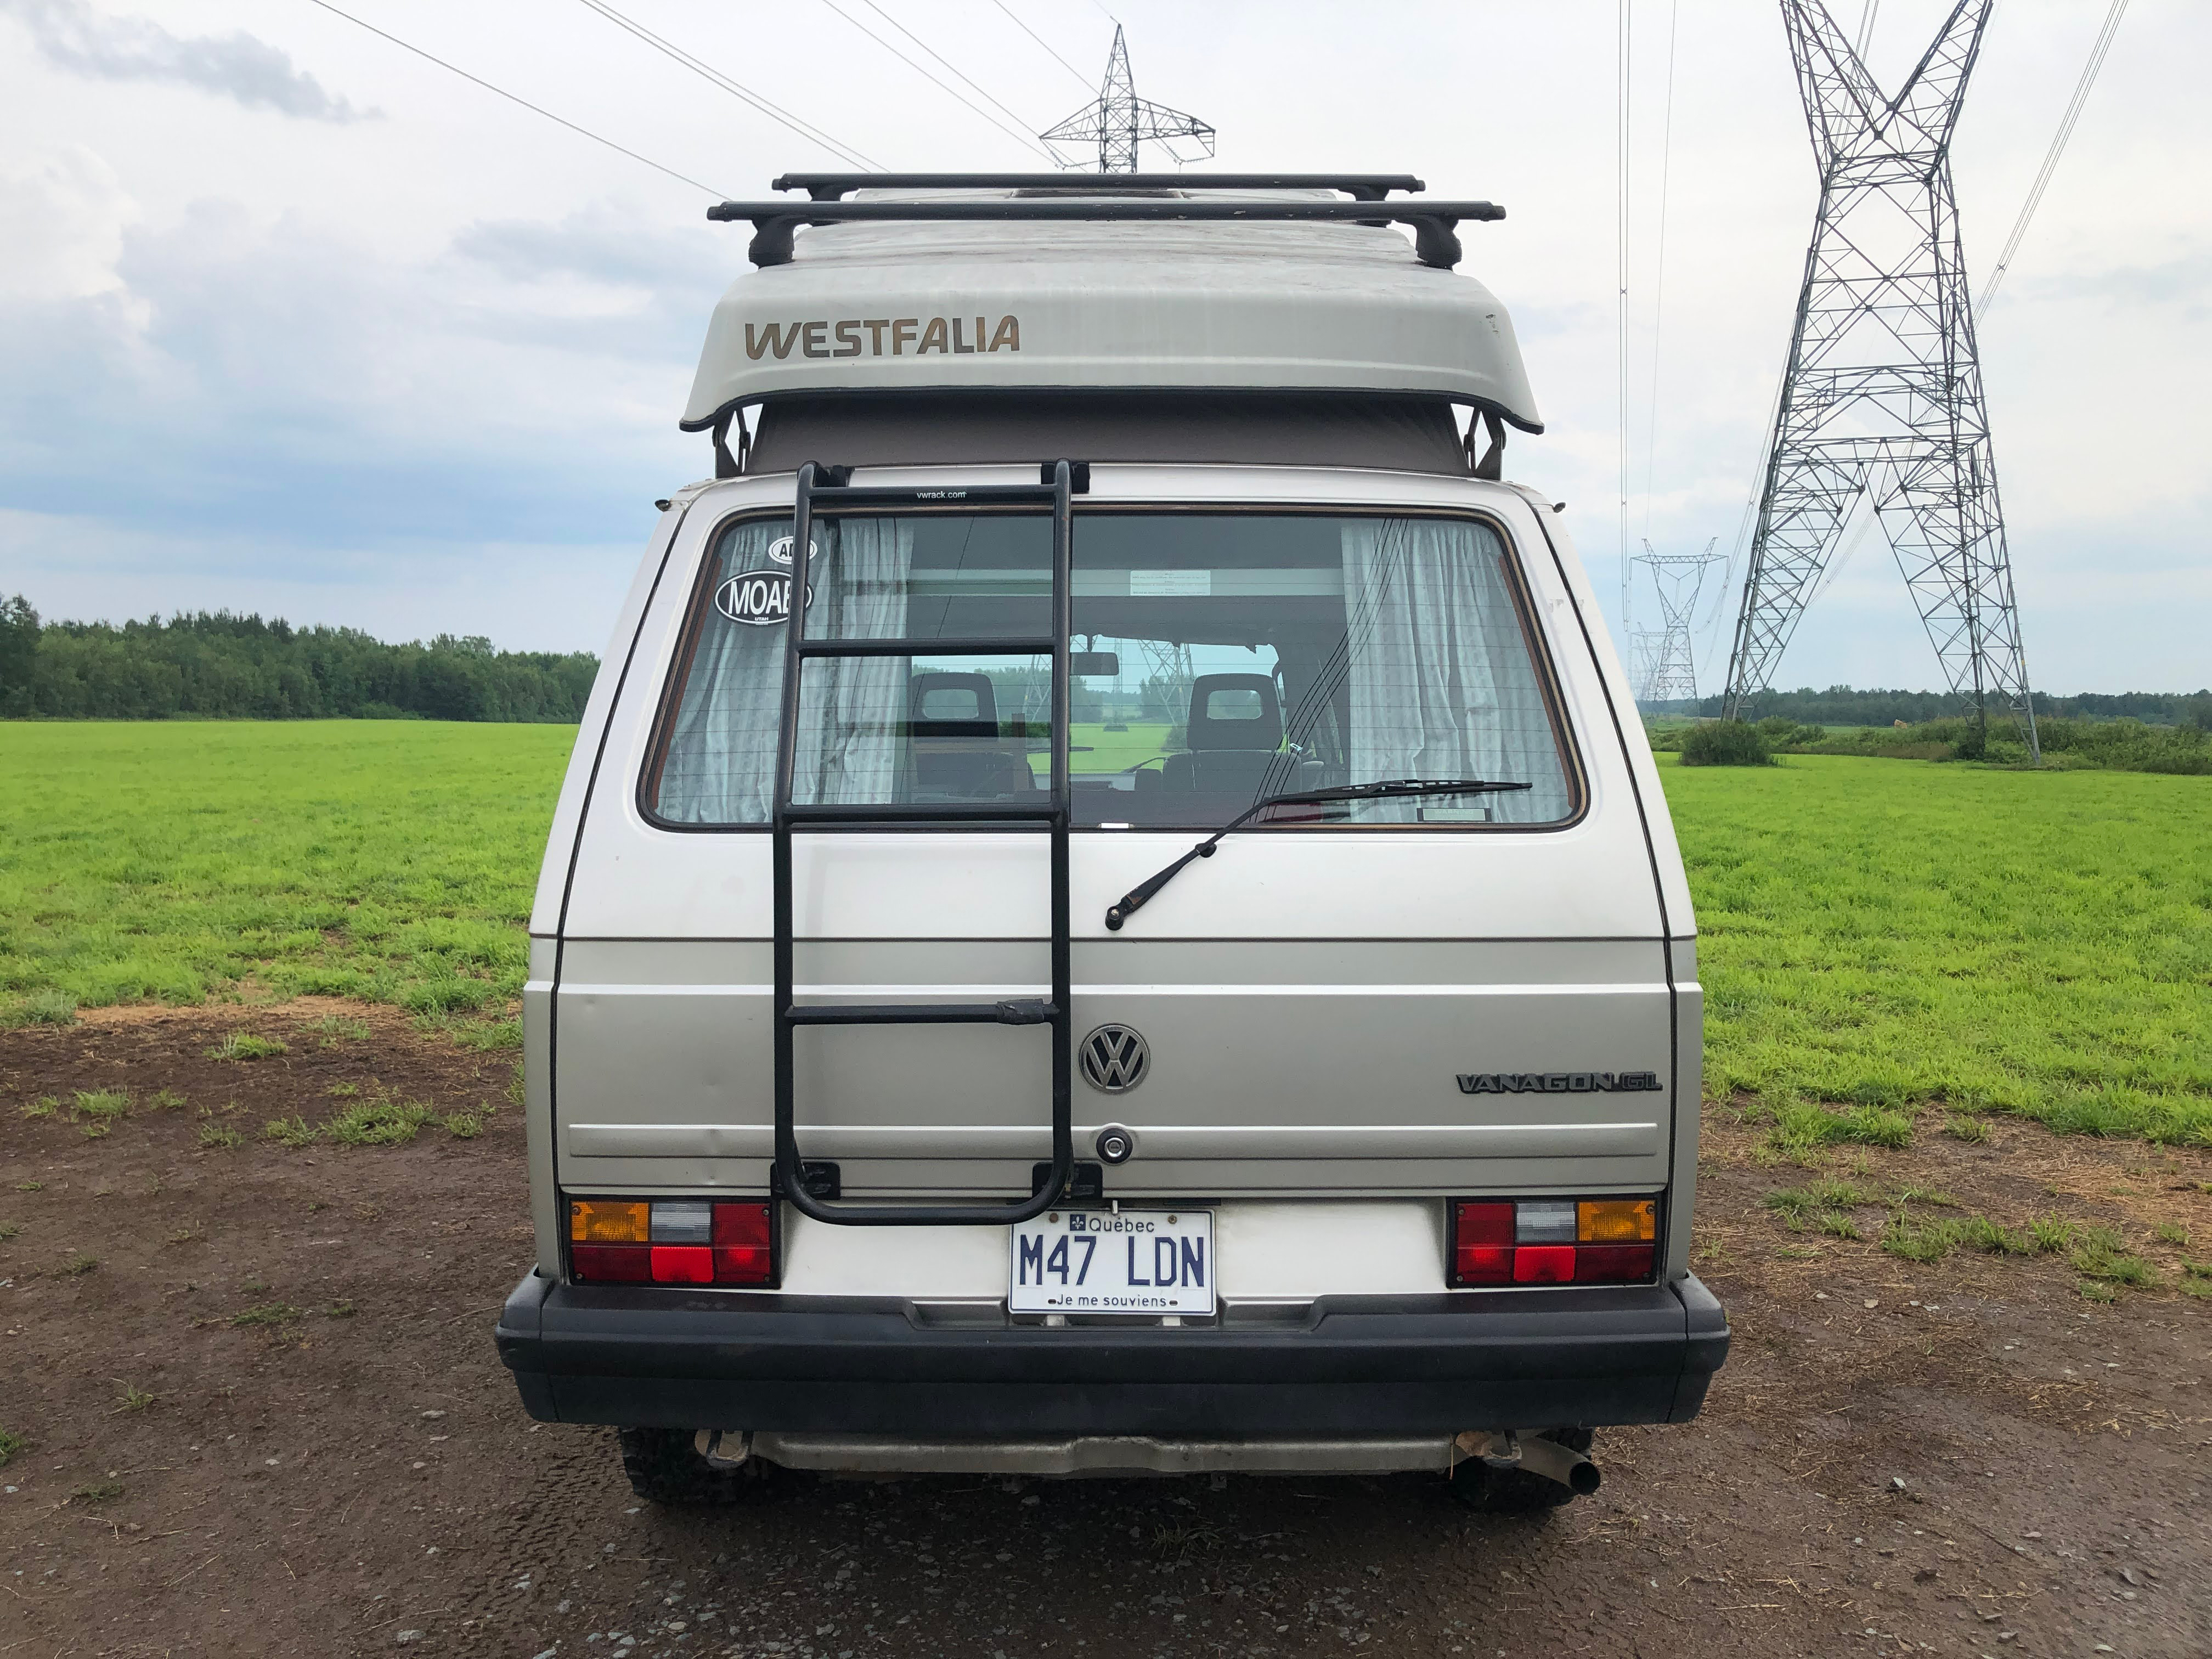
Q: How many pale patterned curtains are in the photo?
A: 2